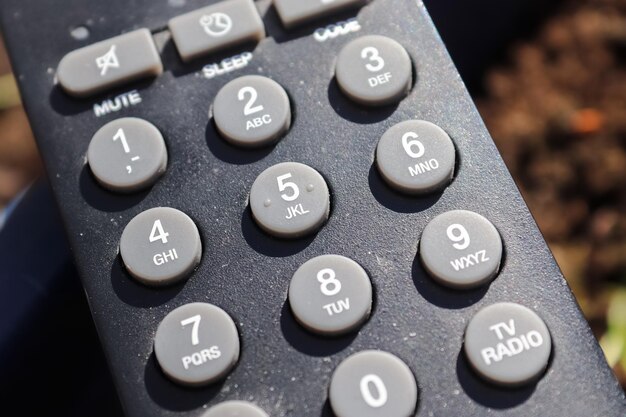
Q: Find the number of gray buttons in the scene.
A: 15